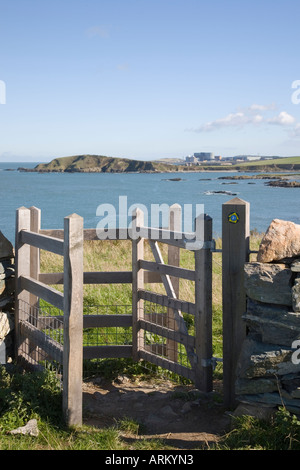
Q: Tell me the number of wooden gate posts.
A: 7